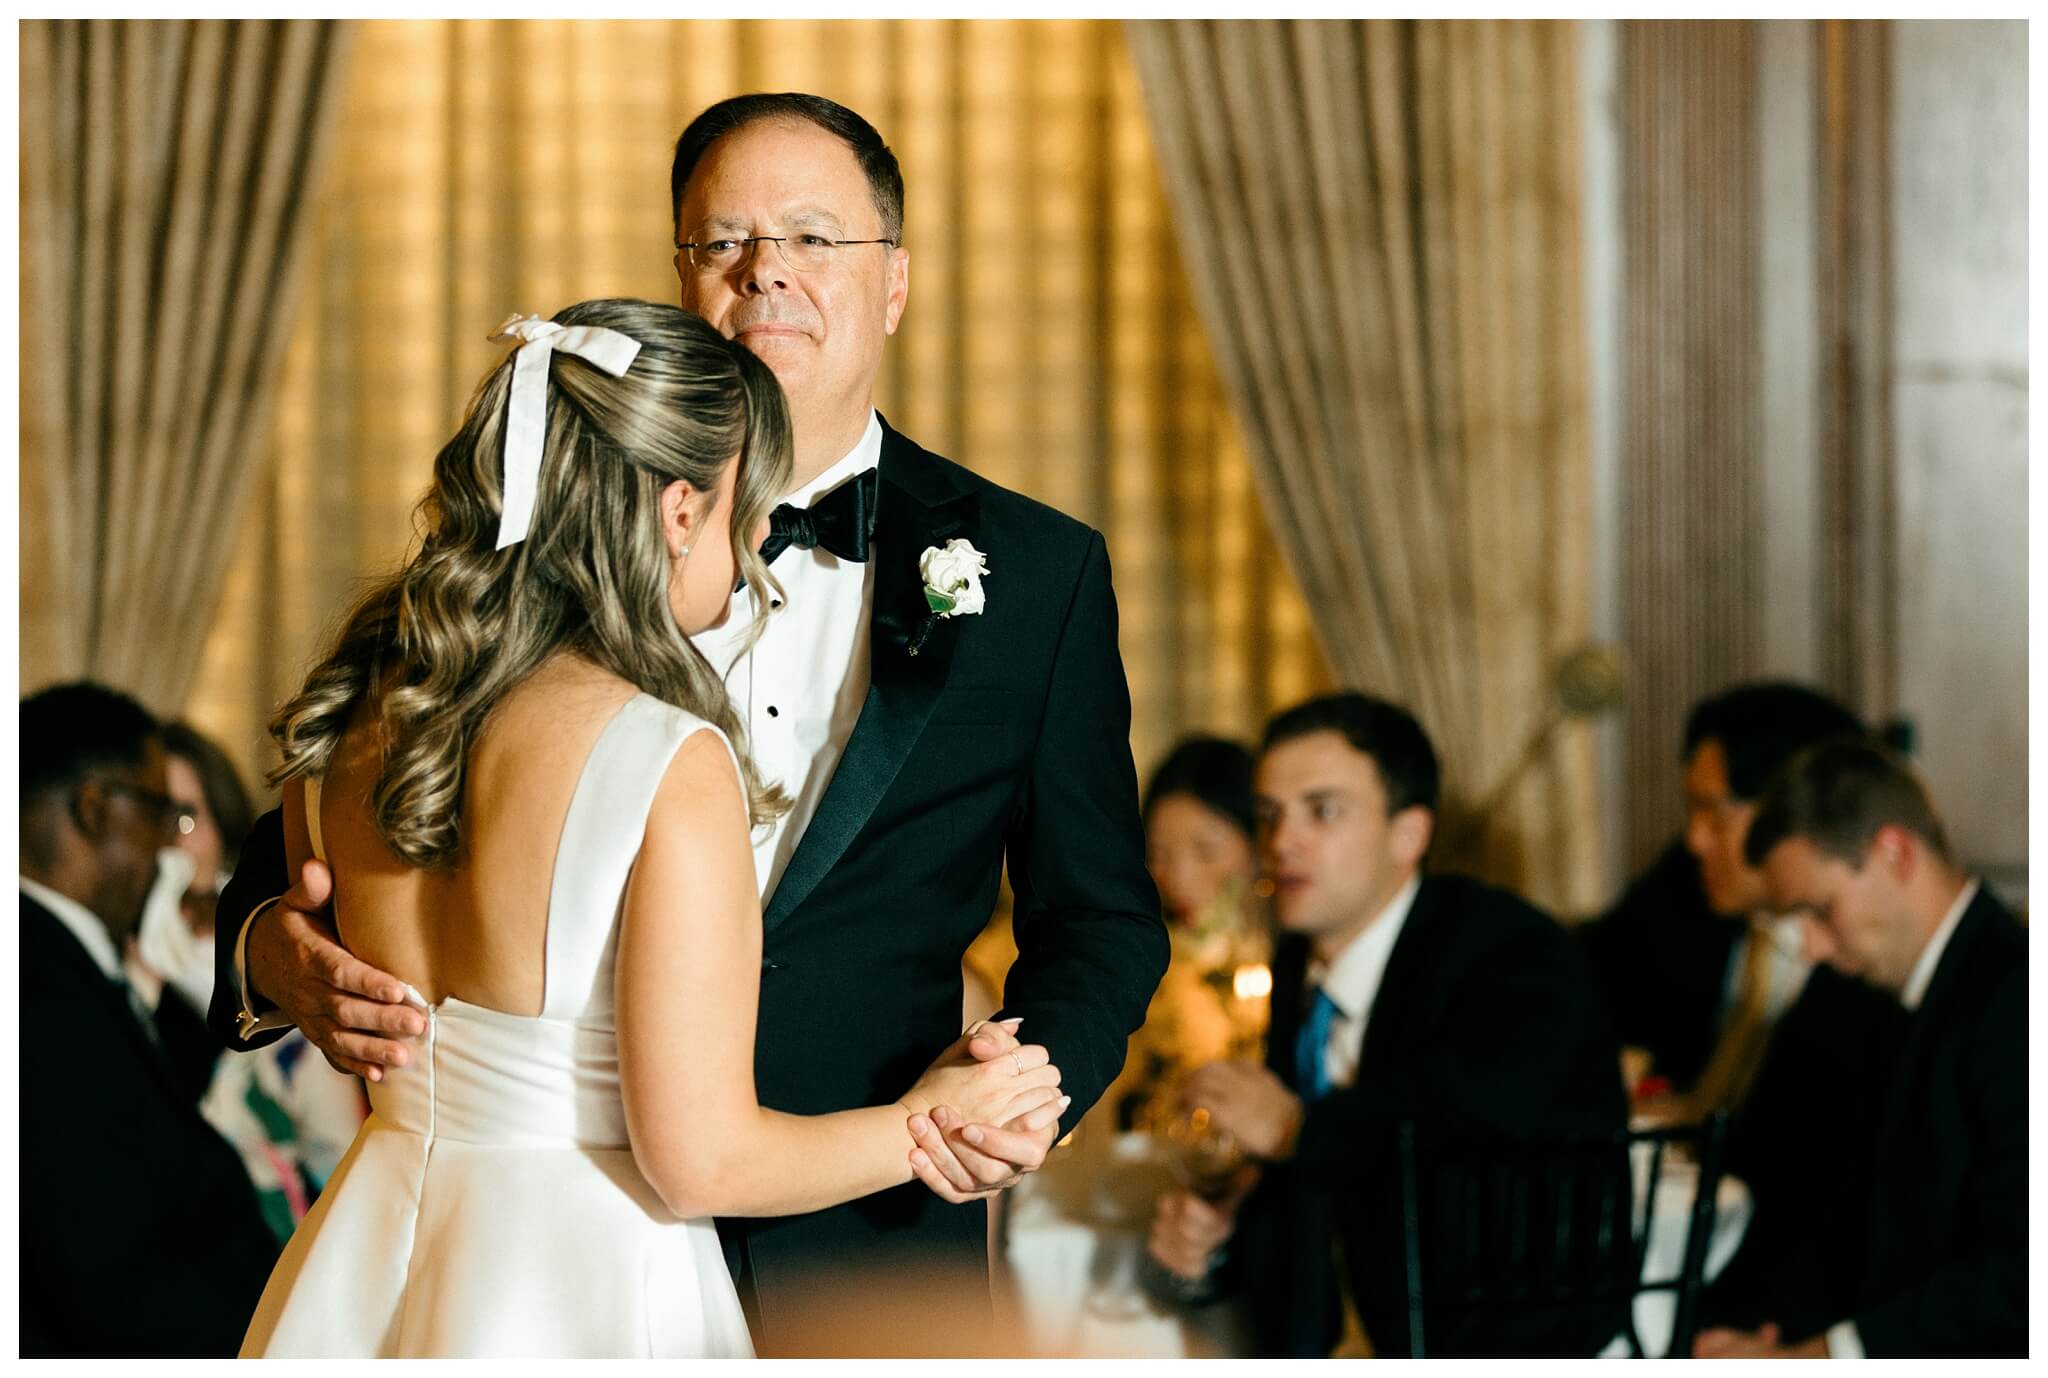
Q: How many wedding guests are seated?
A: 6